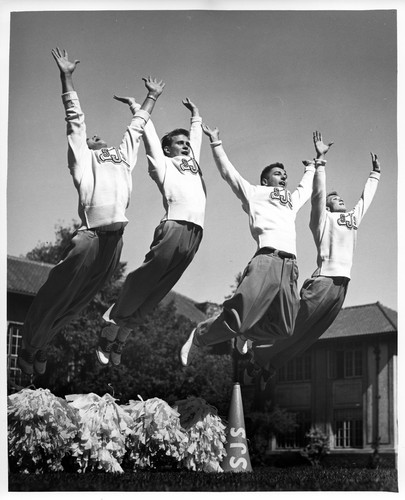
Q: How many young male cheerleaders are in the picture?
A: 4